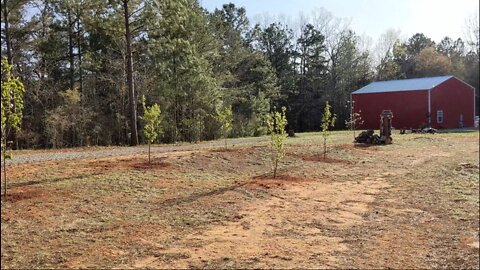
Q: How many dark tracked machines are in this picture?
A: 1